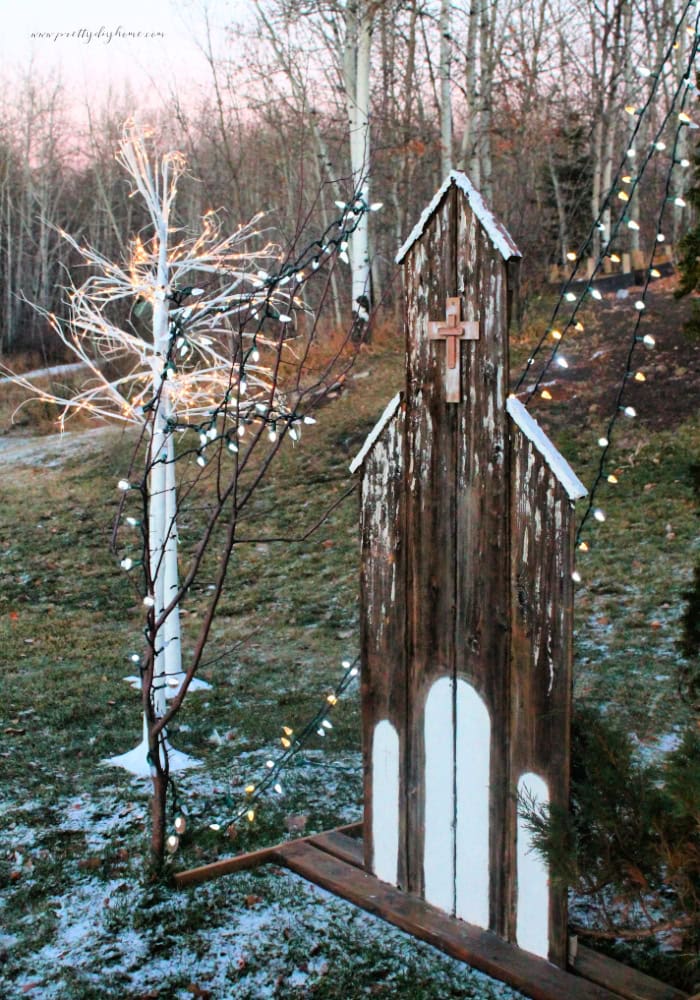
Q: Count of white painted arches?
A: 3